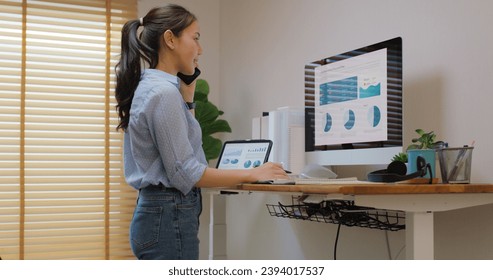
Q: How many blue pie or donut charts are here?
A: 7